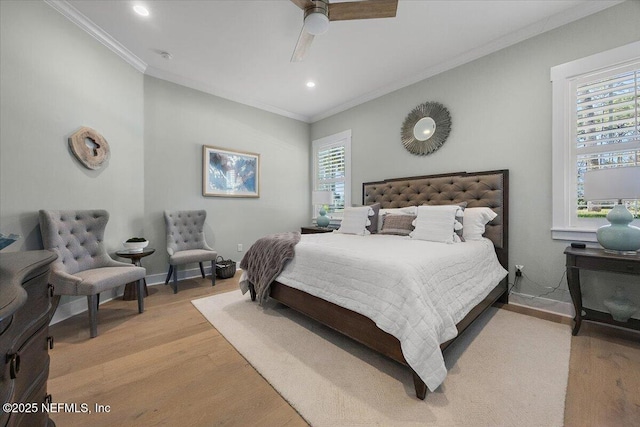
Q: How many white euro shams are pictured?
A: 2